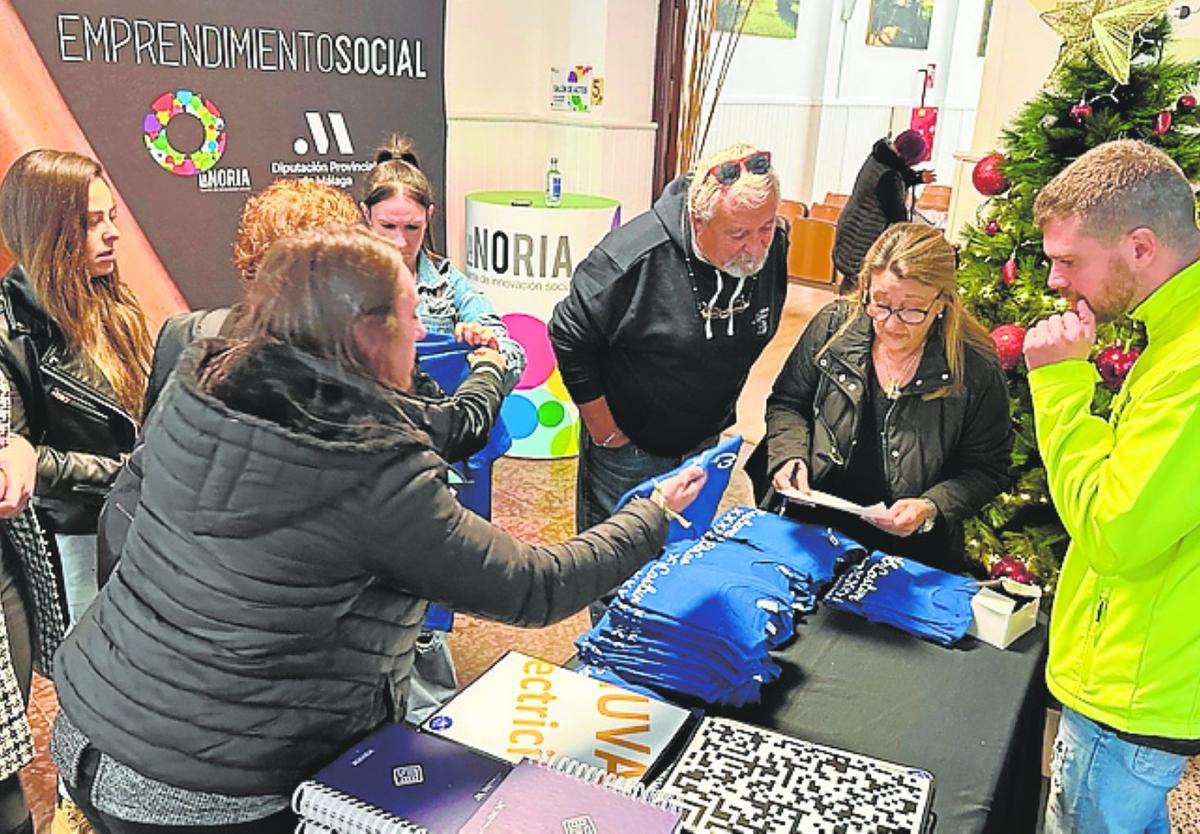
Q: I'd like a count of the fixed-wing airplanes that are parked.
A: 0